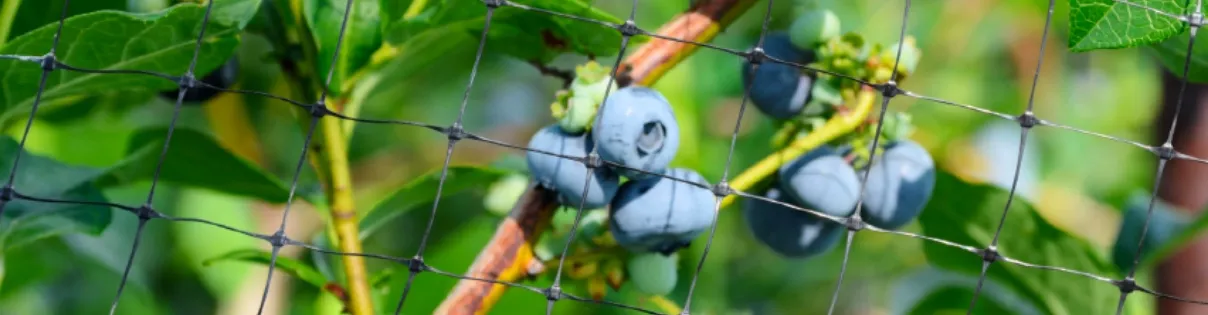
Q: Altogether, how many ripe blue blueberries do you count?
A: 7